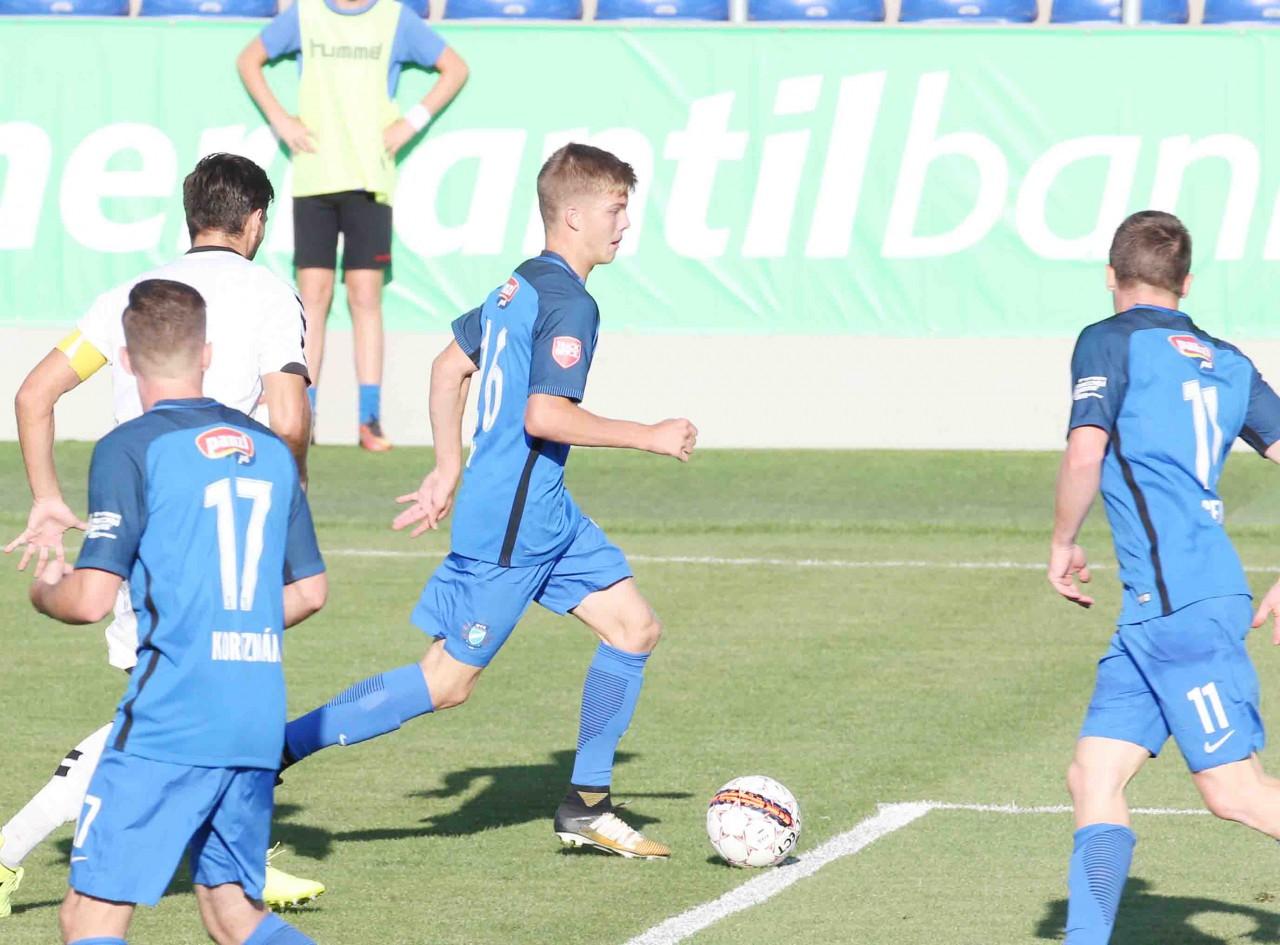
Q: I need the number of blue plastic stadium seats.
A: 9